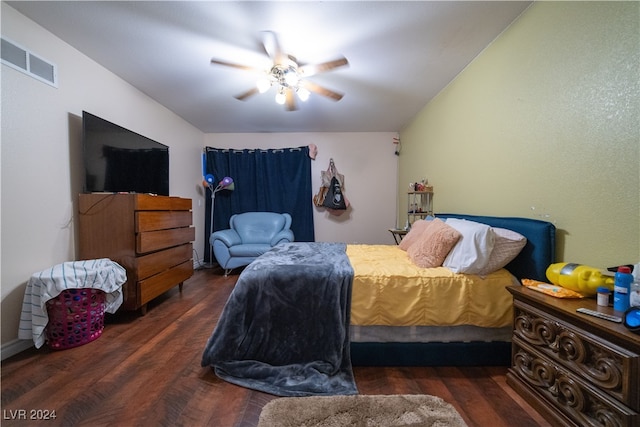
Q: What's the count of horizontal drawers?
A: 7